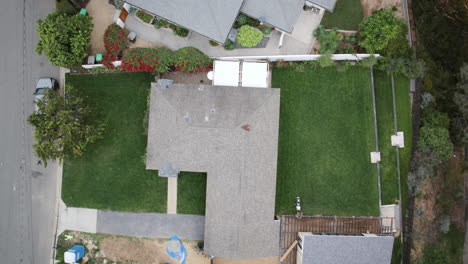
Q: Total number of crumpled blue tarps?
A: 1